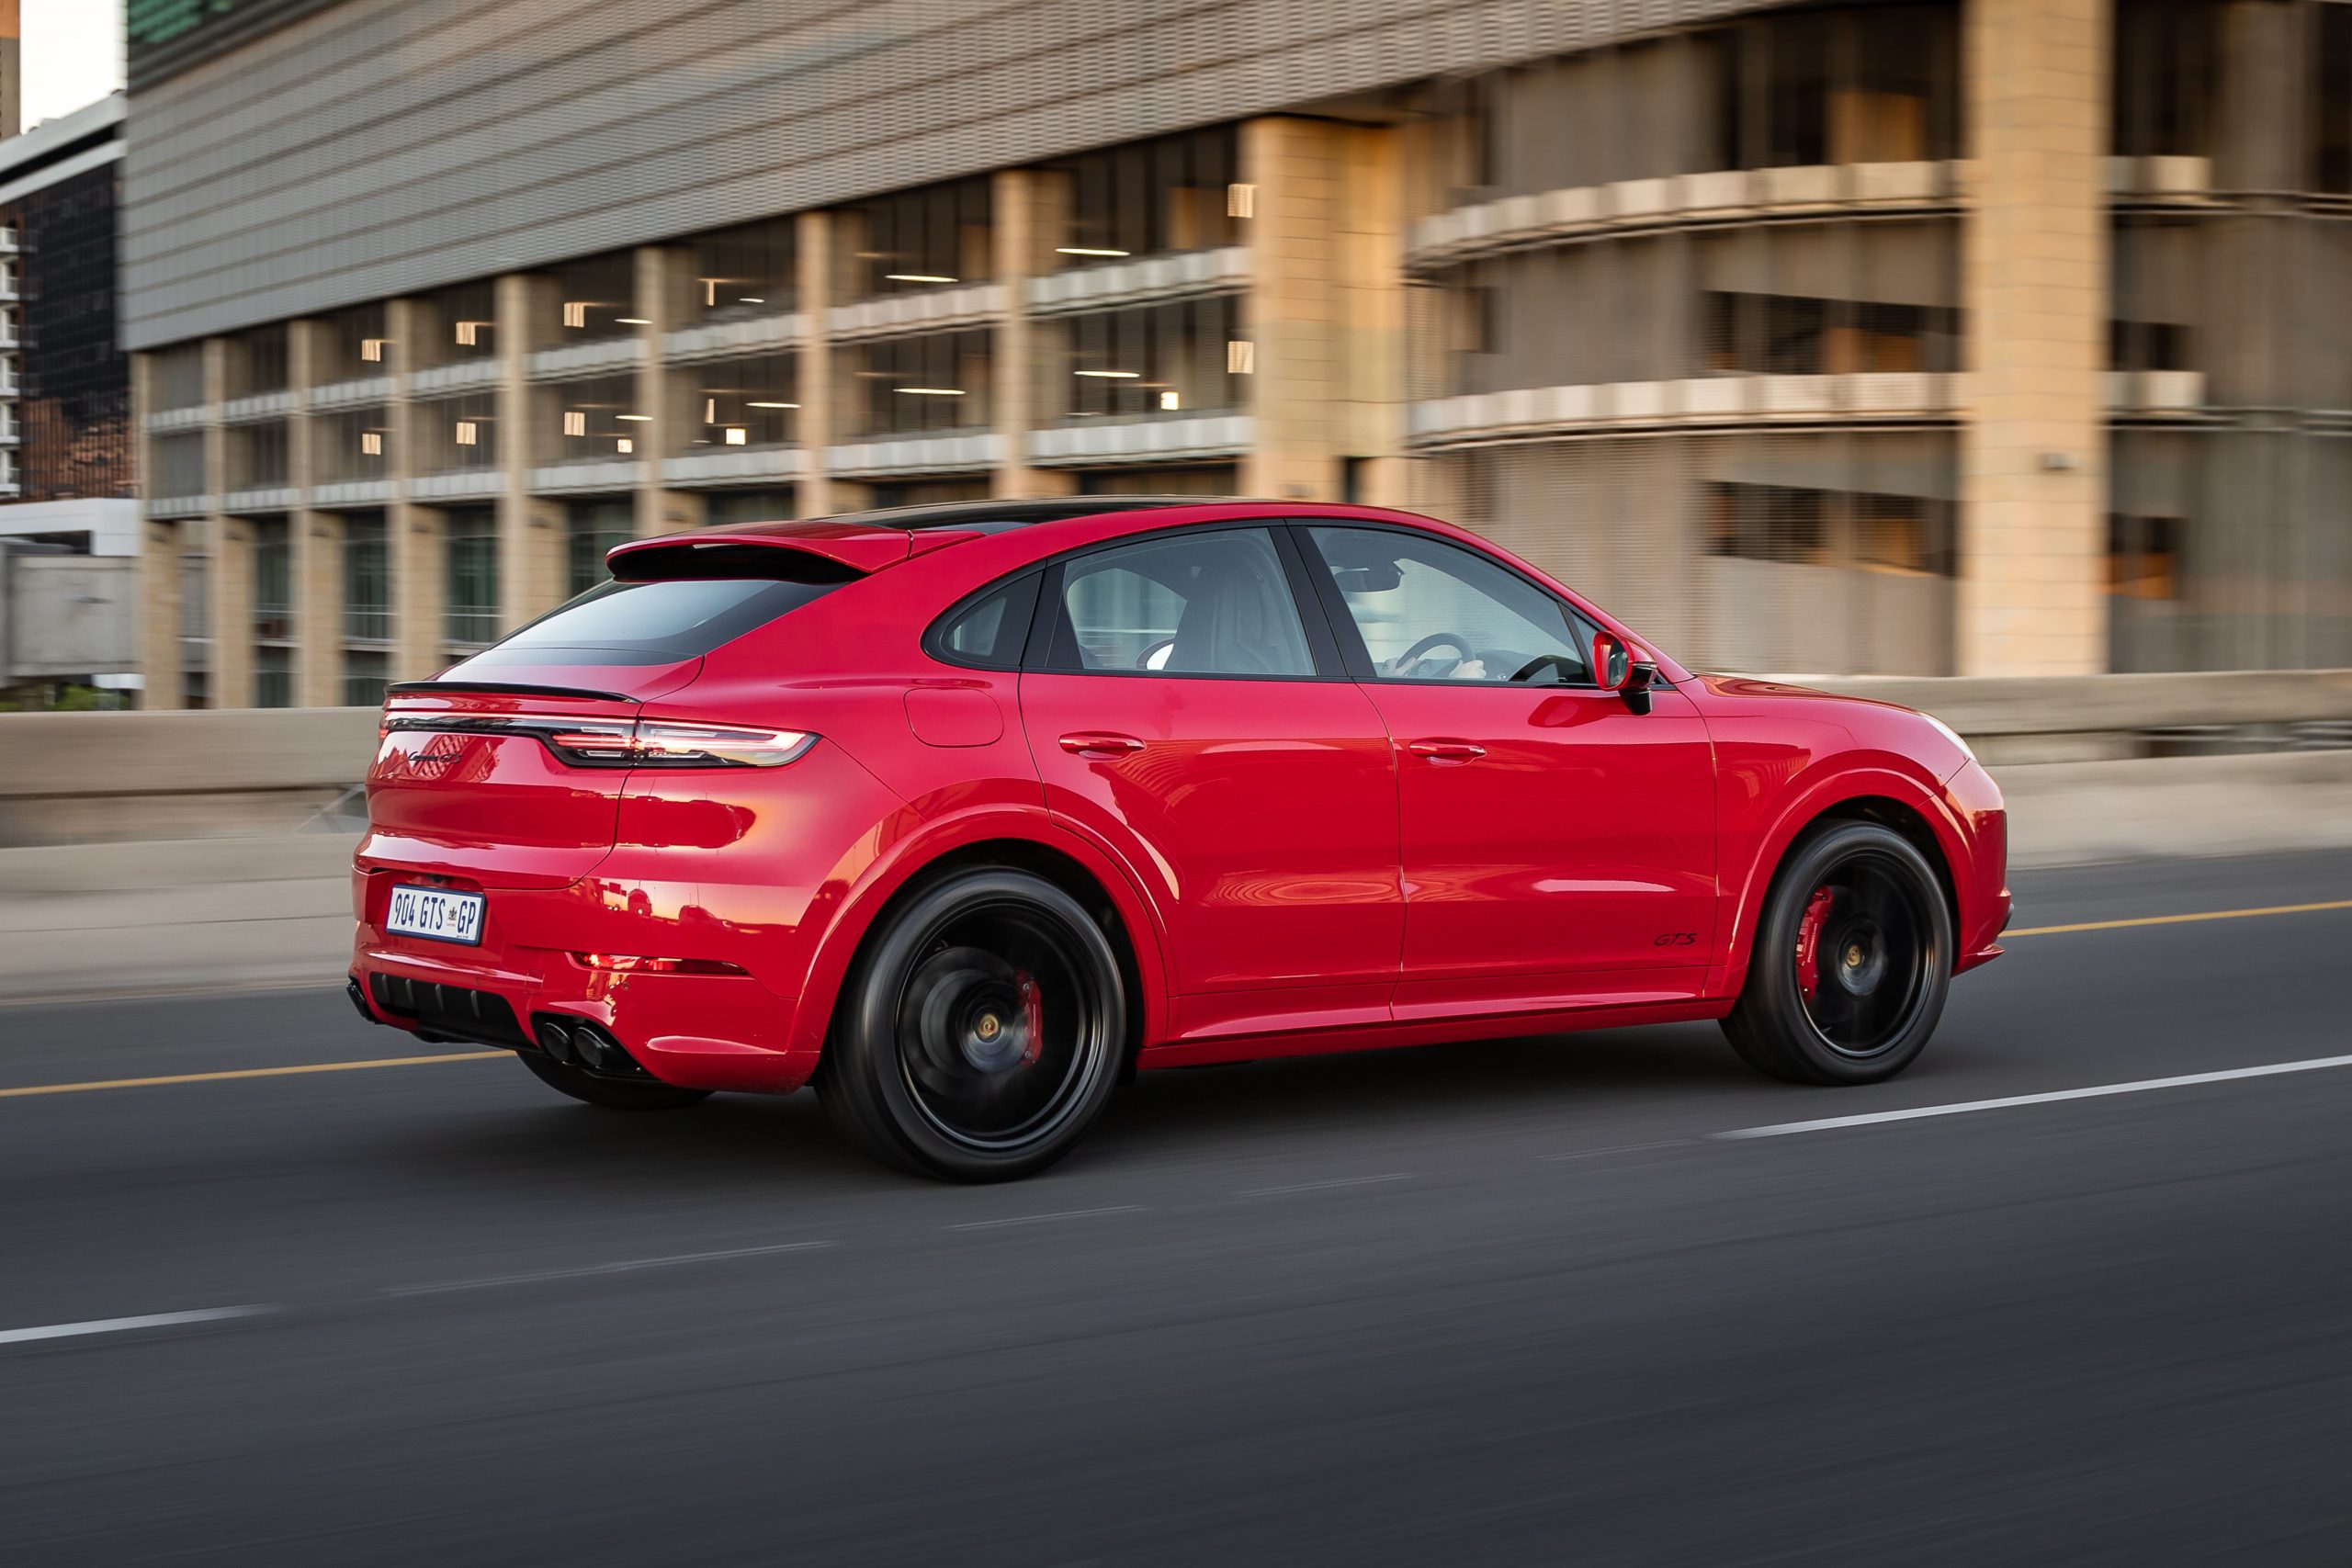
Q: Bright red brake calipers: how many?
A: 2